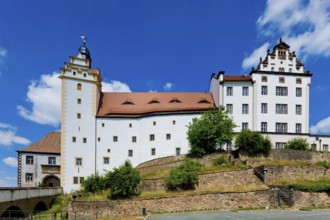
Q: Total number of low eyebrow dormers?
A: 4